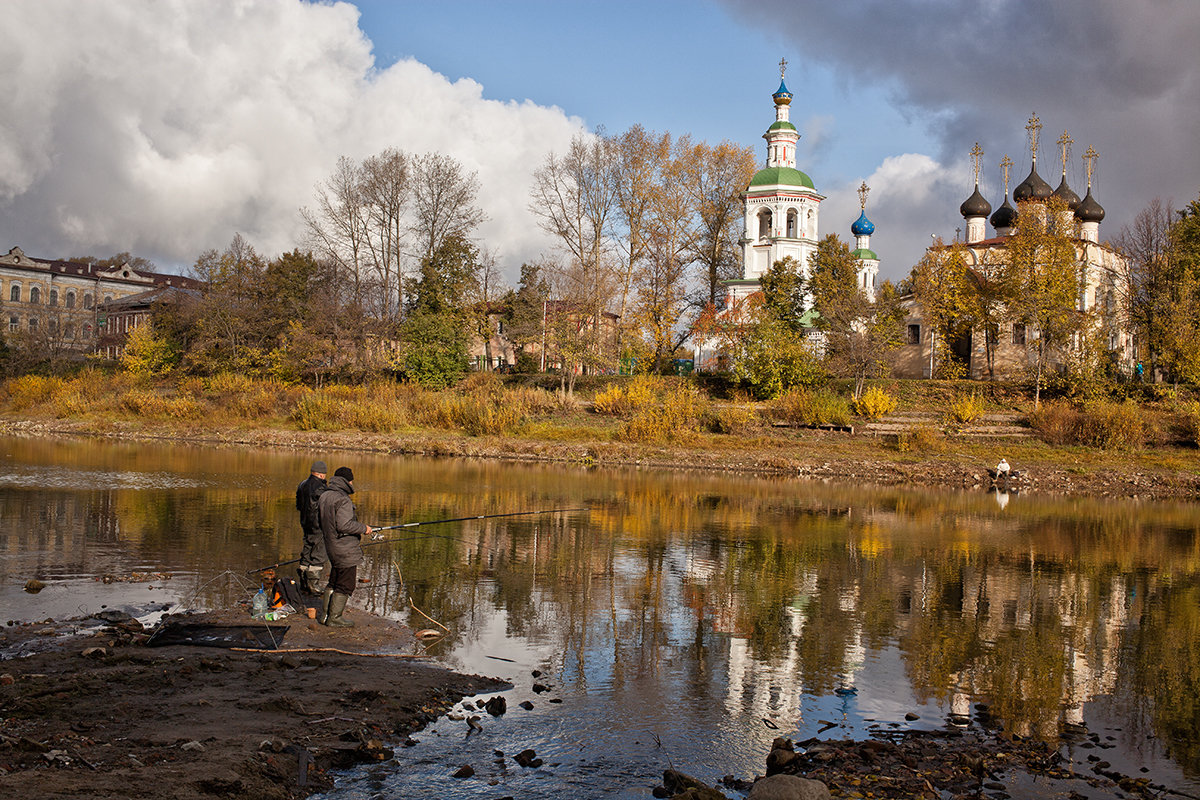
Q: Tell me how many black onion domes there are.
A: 5